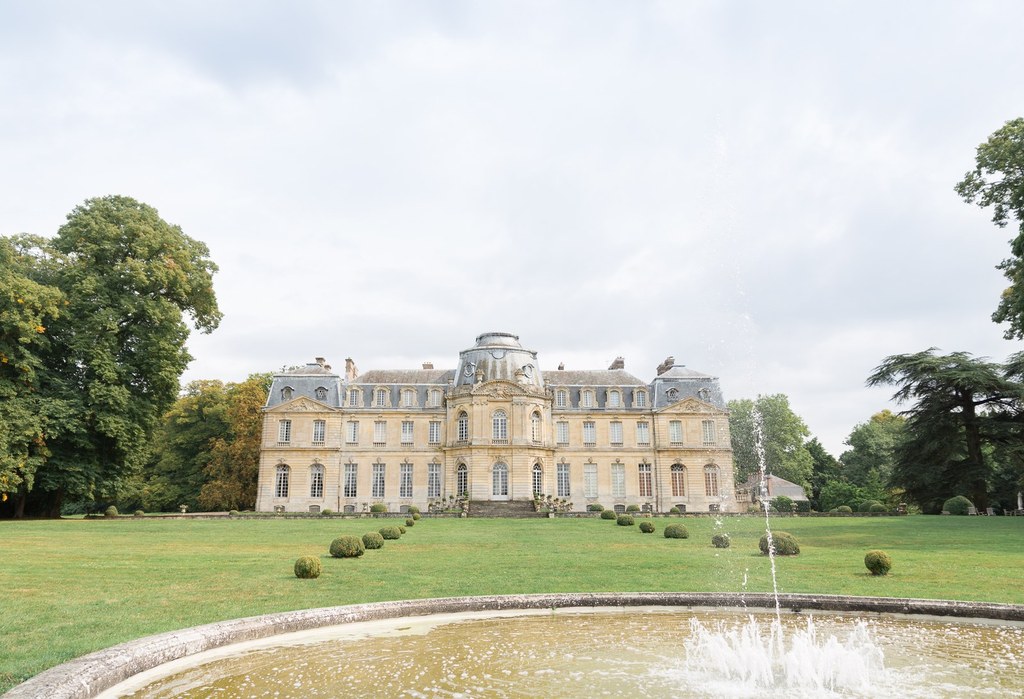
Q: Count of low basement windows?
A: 9